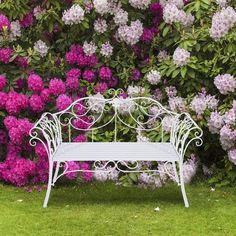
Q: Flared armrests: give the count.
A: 2